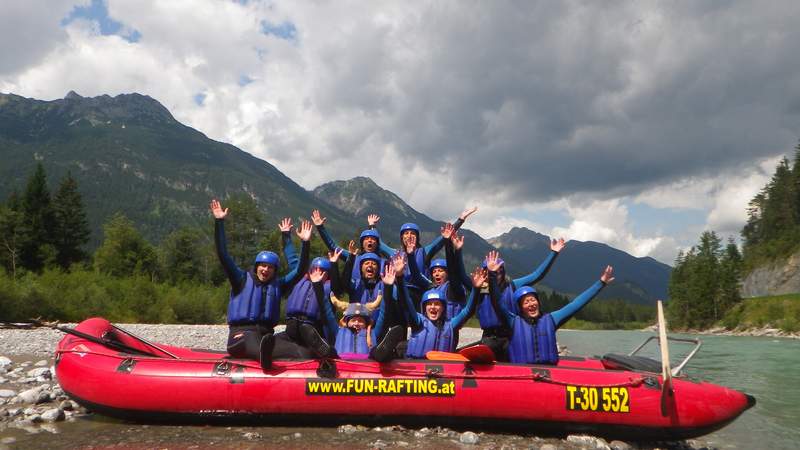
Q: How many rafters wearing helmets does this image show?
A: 10